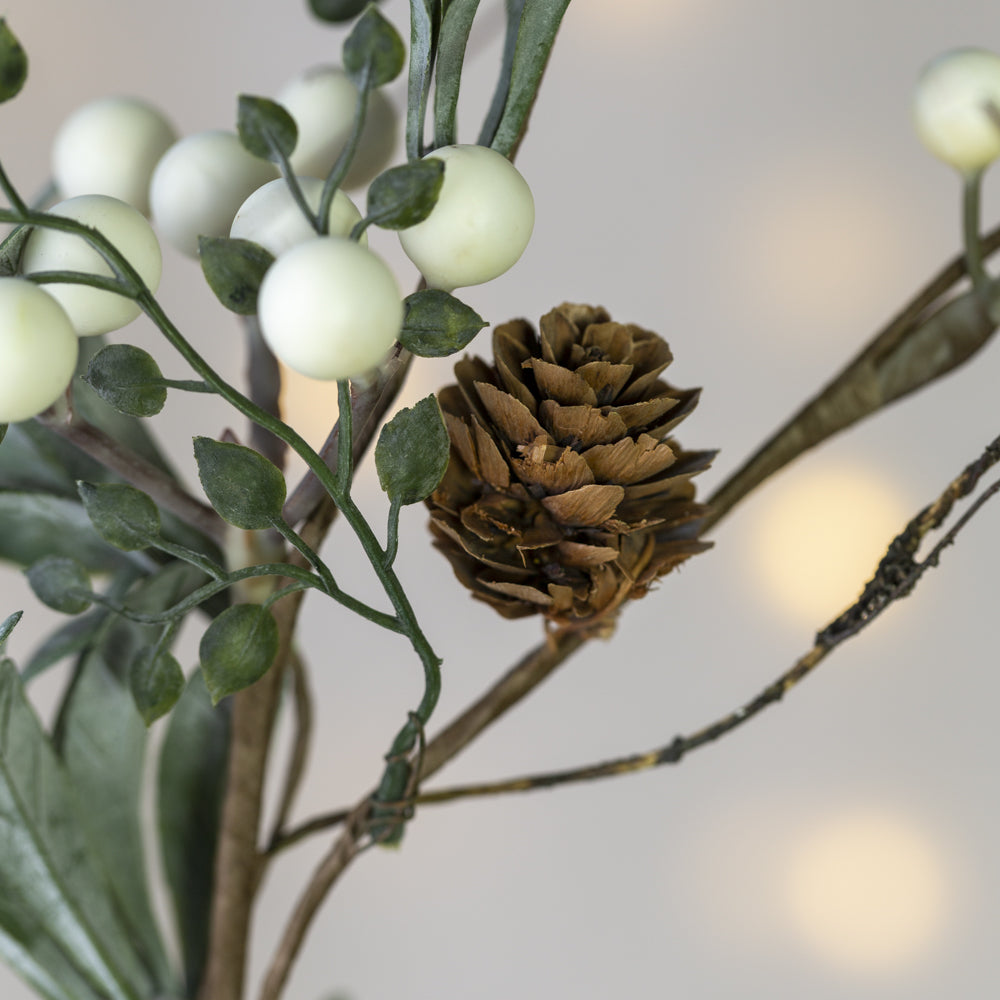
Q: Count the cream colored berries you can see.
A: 9